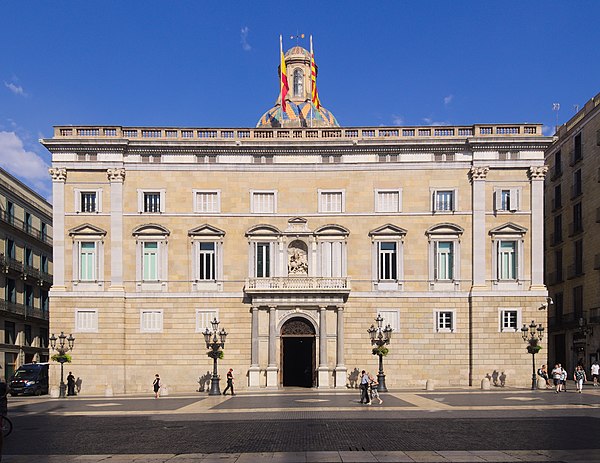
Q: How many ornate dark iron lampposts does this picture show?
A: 4